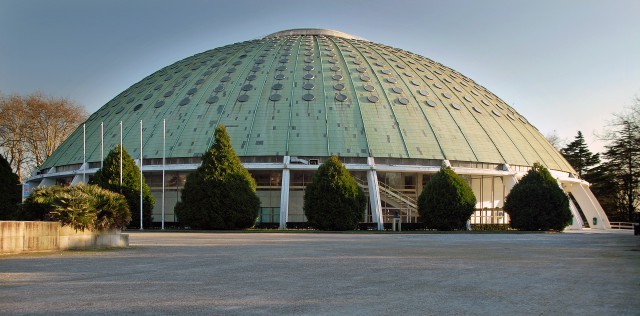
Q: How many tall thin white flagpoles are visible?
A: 5